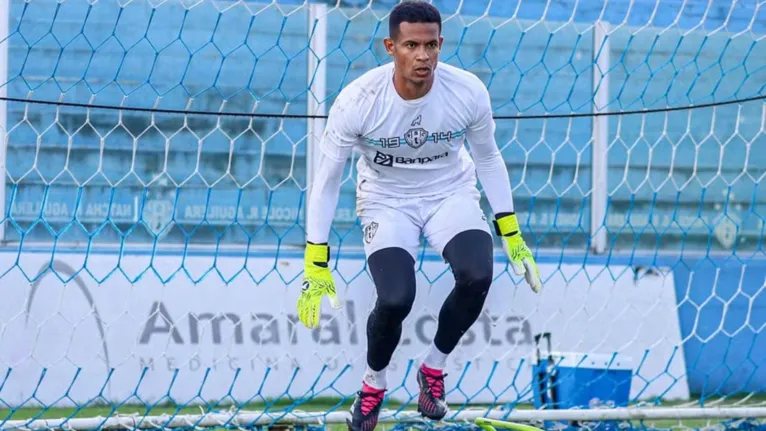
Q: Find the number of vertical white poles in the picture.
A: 3